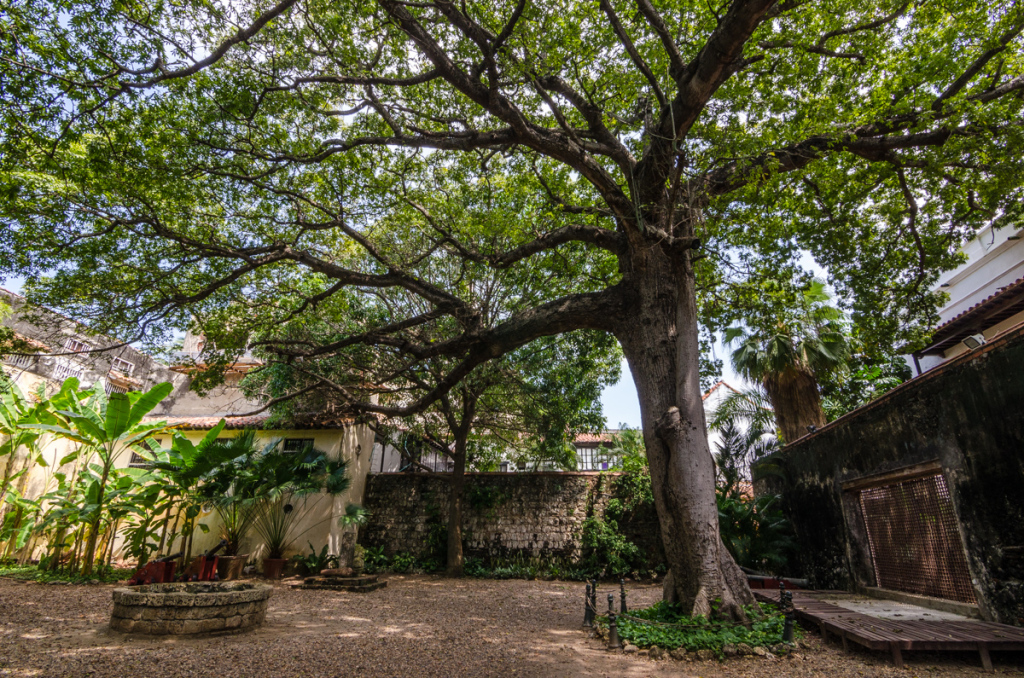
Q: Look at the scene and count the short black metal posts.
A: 6